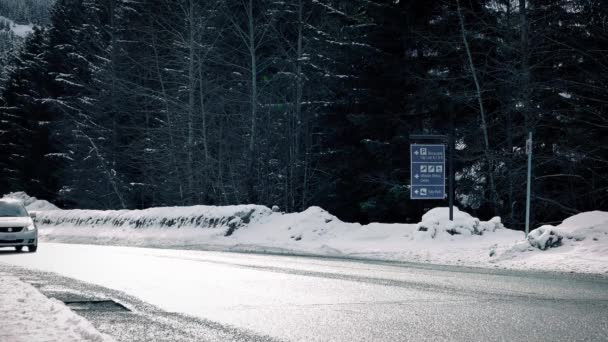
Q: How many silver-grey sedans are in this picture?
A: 1